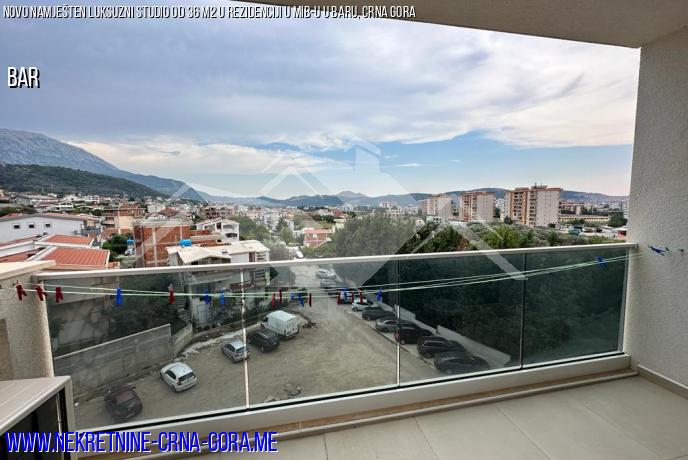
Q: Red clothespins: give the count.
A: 10